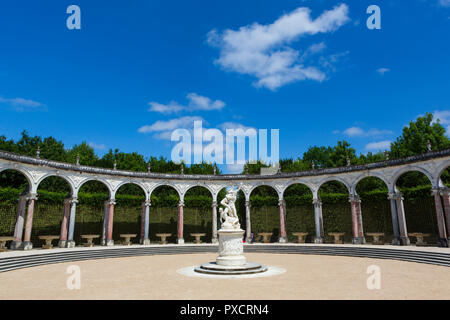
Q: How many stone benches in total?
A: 11